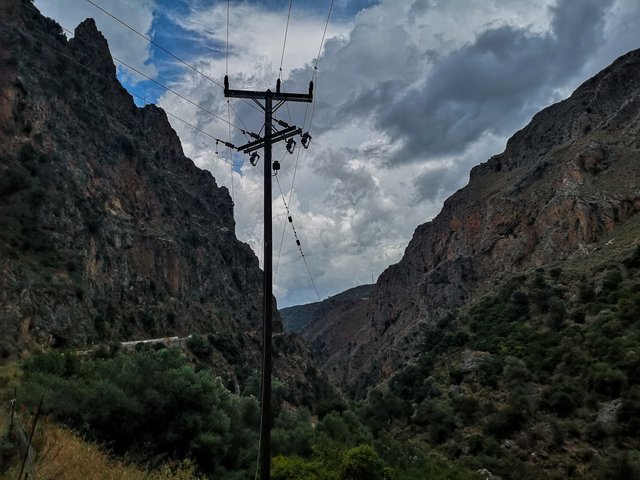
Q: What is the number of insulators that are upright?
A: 3